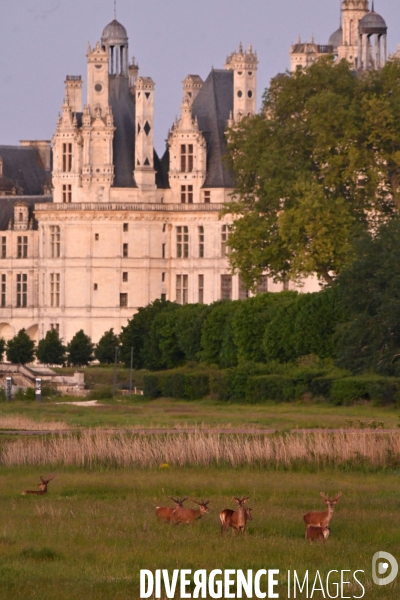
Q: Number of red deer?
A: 7